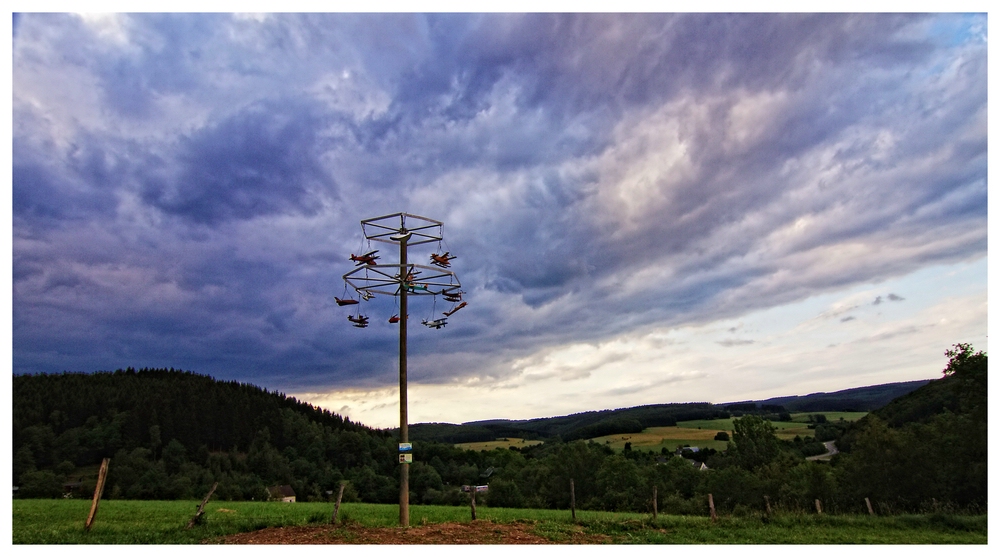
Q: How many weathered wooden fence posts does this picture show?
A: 10